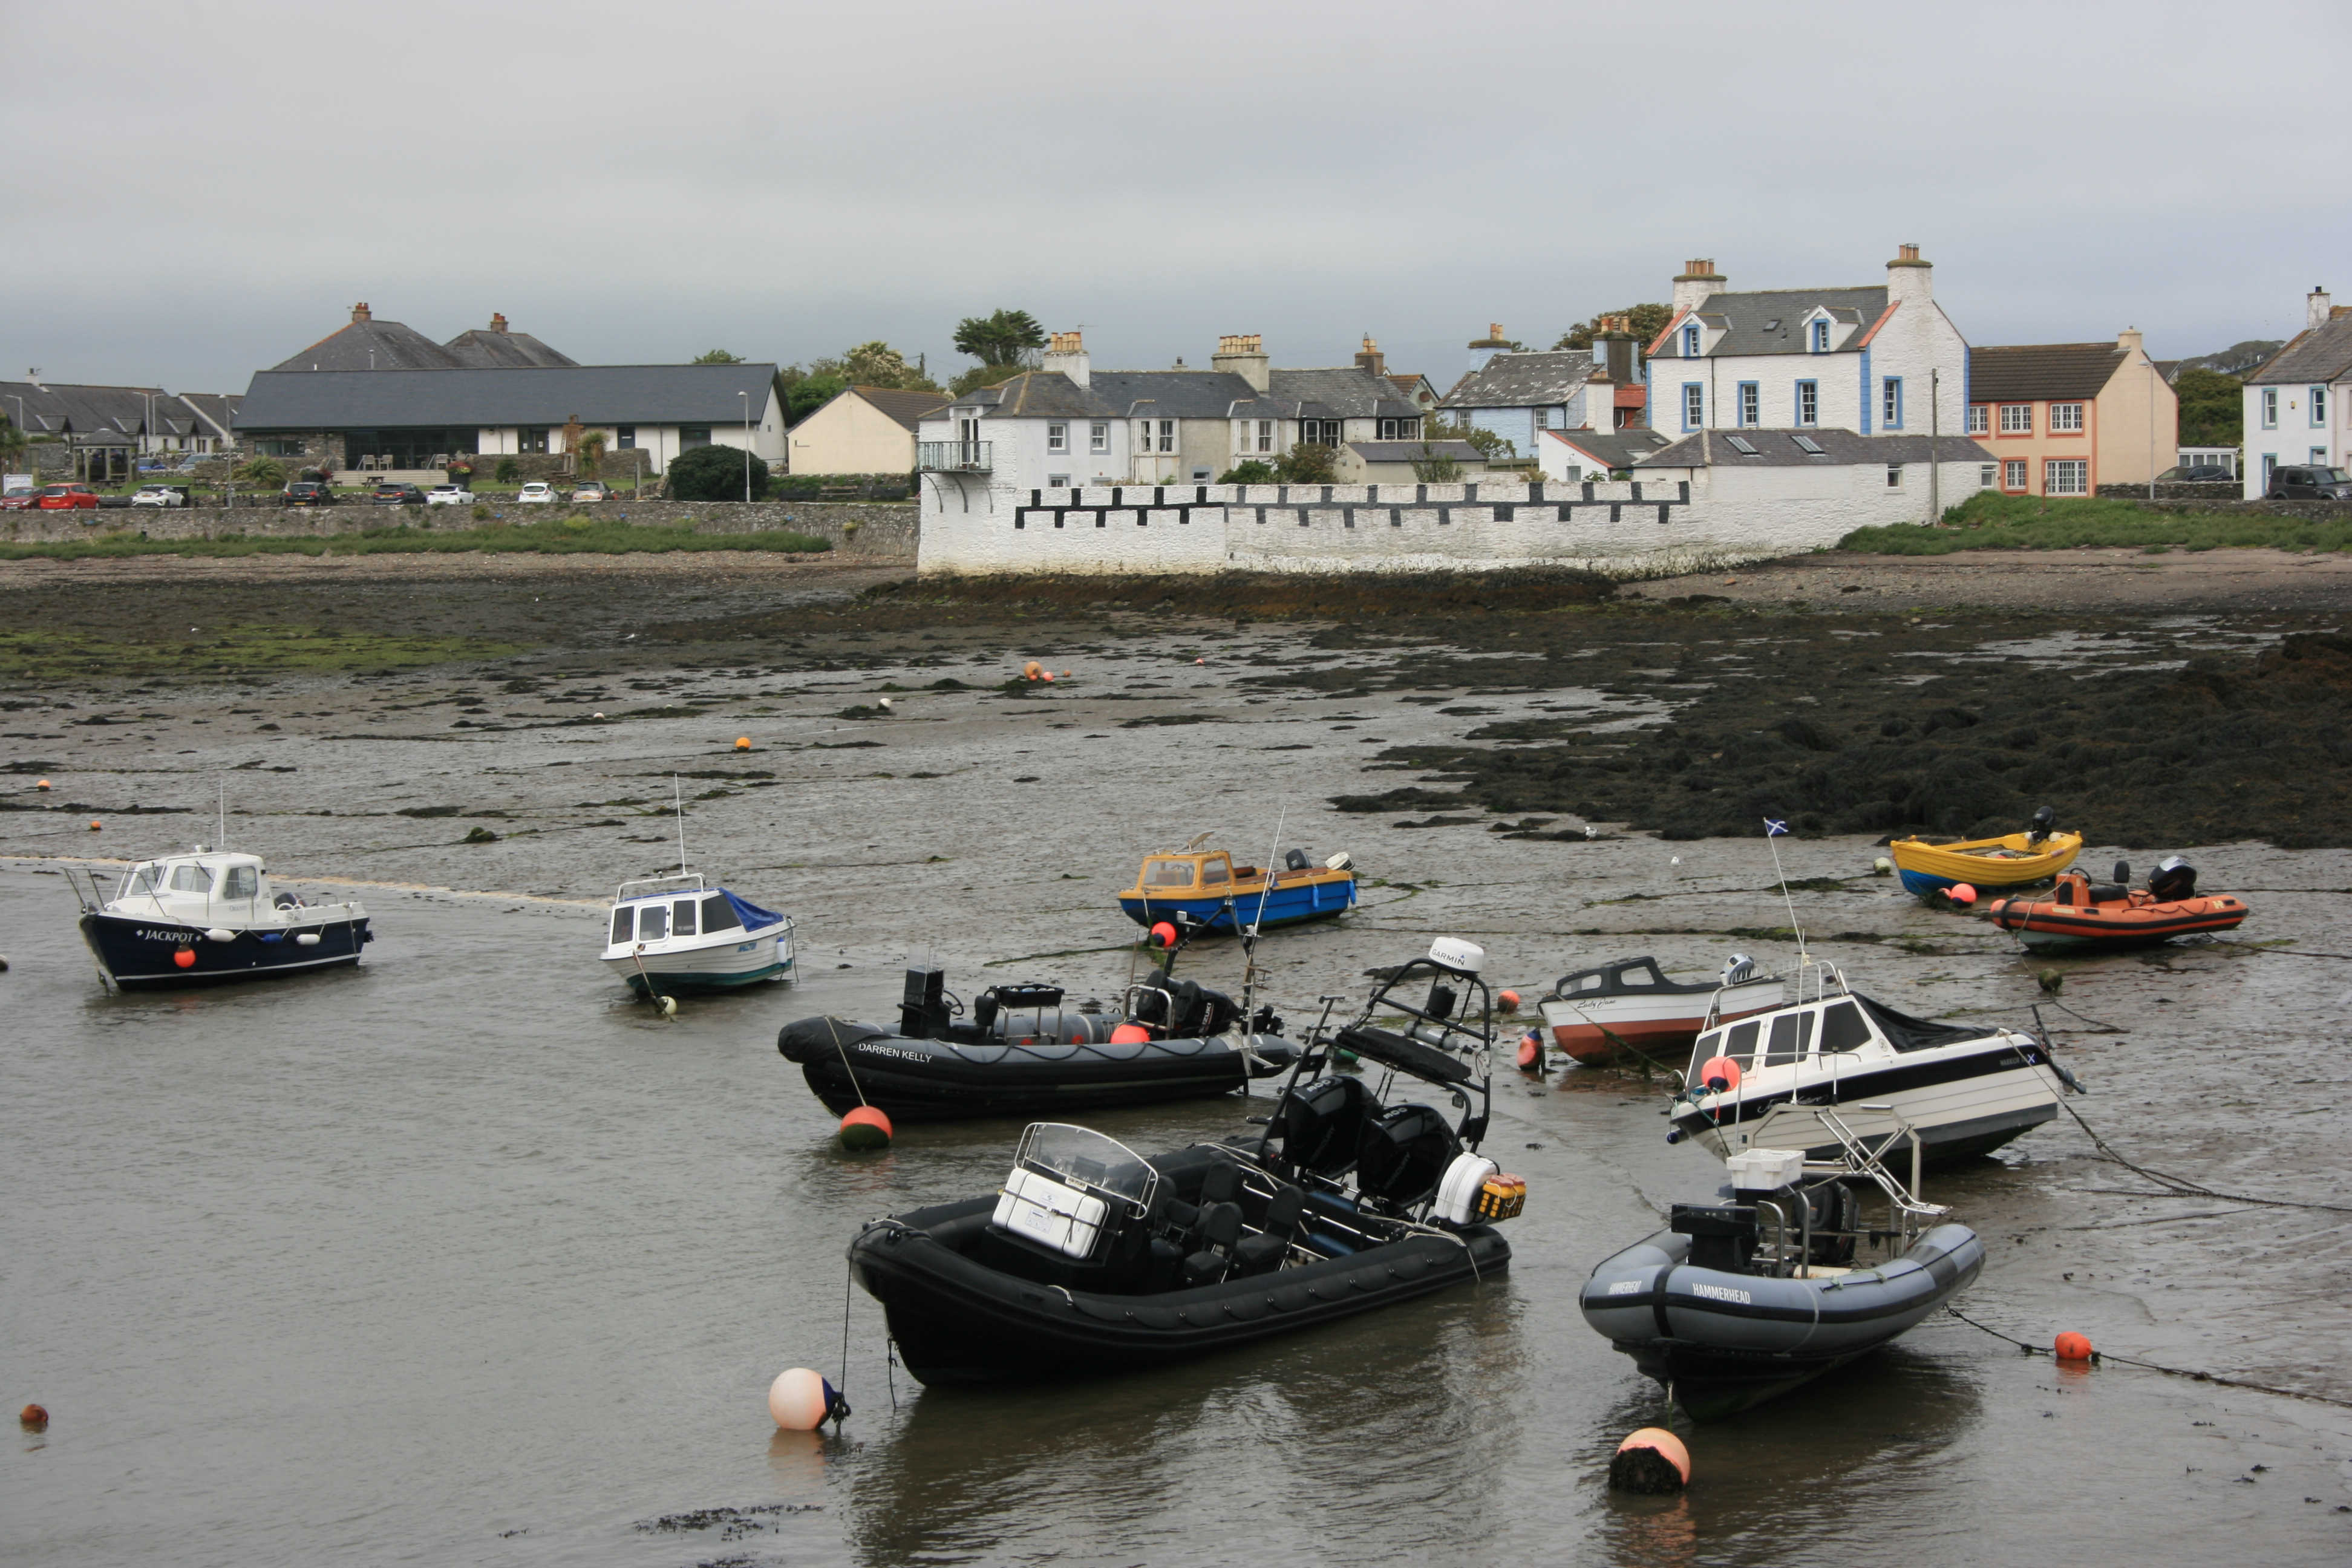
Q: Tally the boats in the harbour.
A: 10